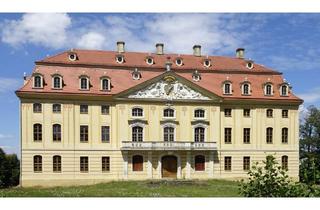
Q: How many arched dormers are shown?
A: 8